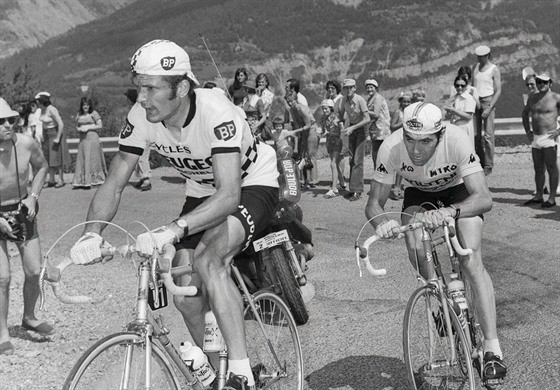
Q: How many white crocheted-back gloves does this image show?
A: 2